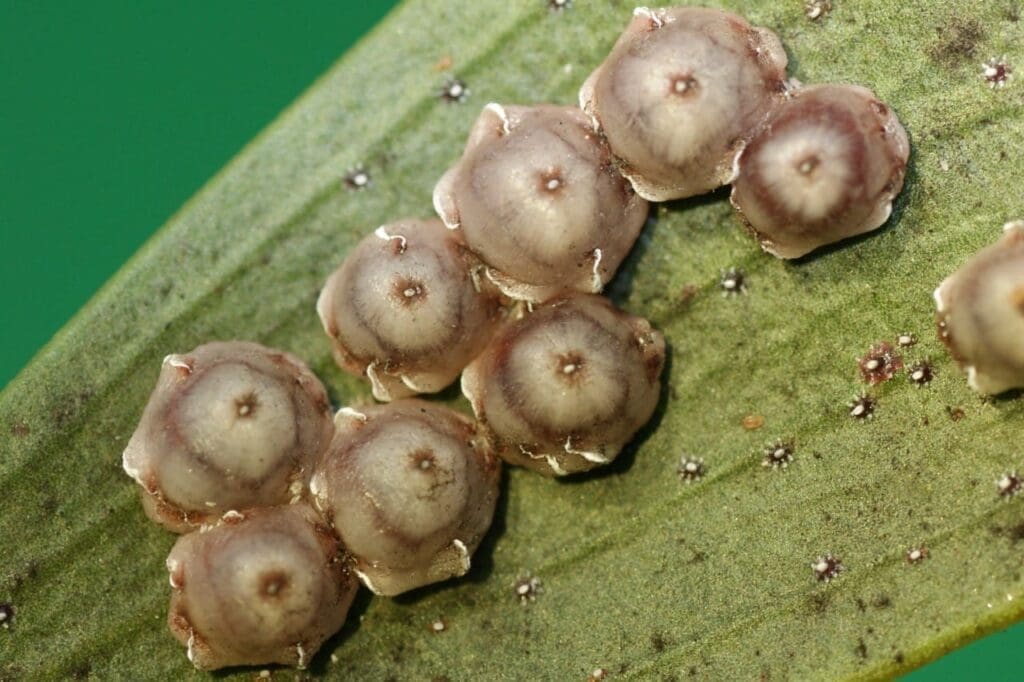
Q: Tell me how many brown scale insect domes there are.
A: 9